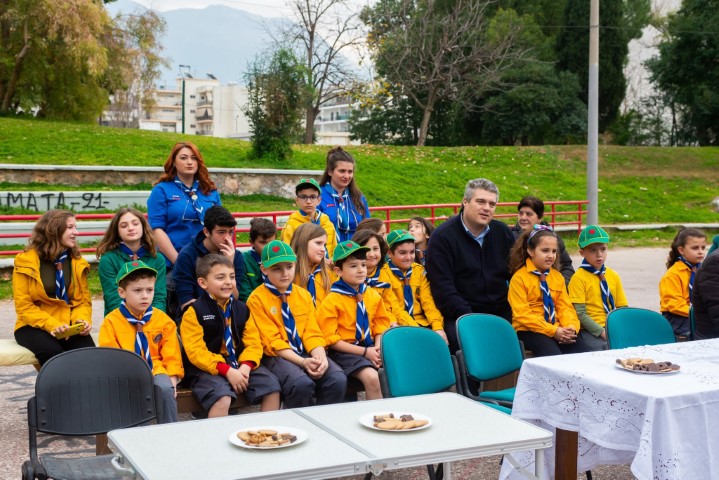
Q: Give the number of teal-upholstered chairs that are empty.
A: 3